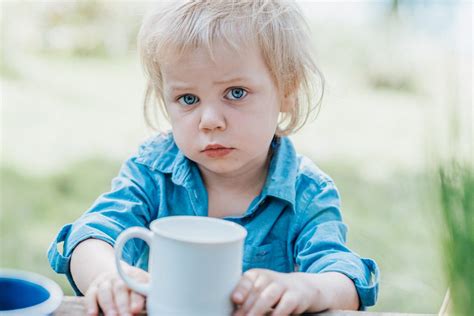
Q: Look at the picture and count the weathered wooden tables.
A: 1